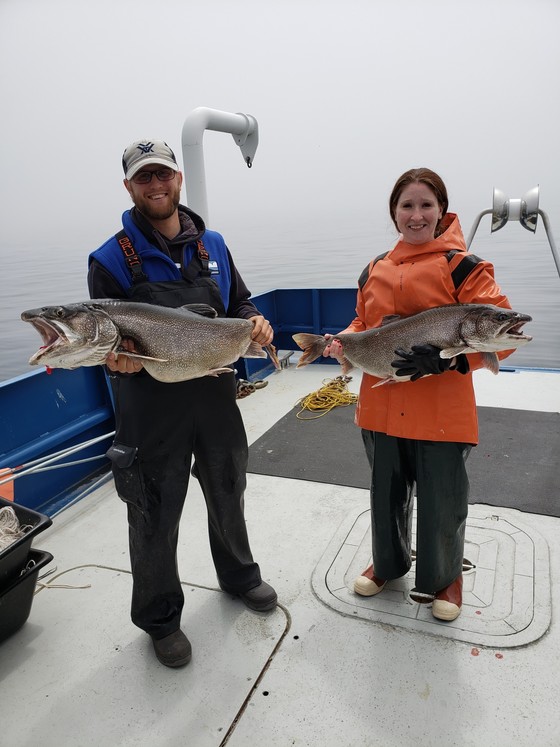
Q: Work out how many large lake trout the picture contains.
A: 2